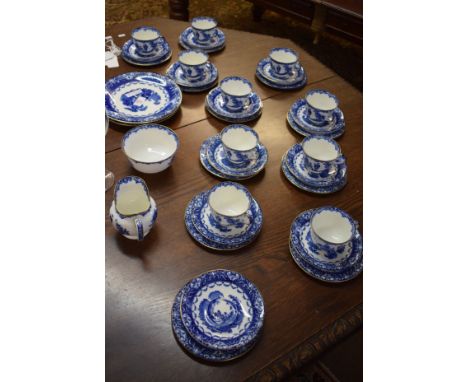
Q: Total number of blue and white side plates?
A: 11